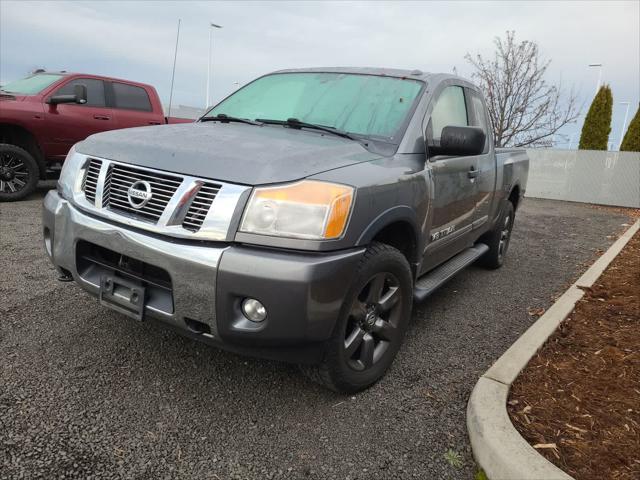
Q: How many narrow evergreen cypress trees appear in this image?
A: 2